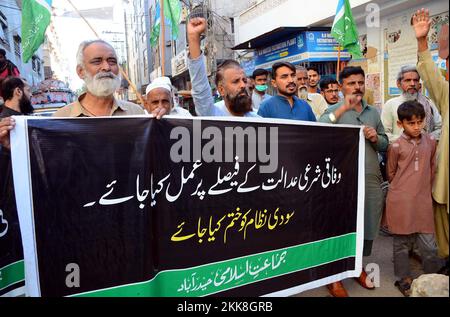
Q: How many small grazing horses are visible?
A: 0